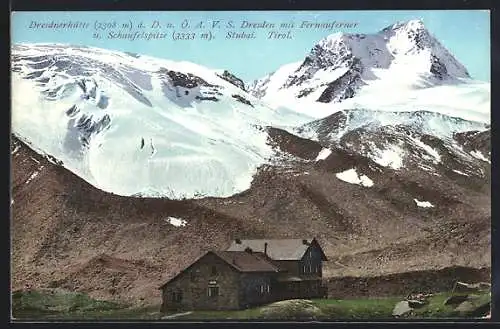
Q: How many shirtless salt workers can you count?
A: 0